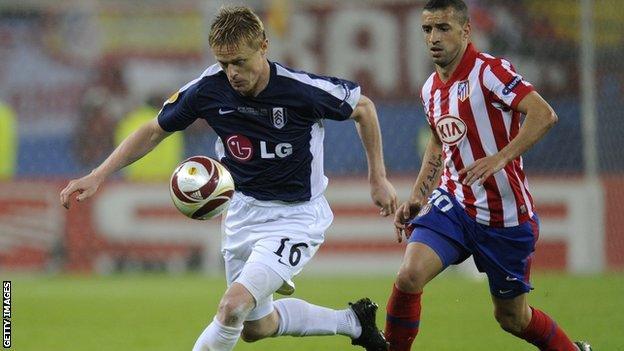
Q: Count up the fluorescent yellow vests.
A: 2